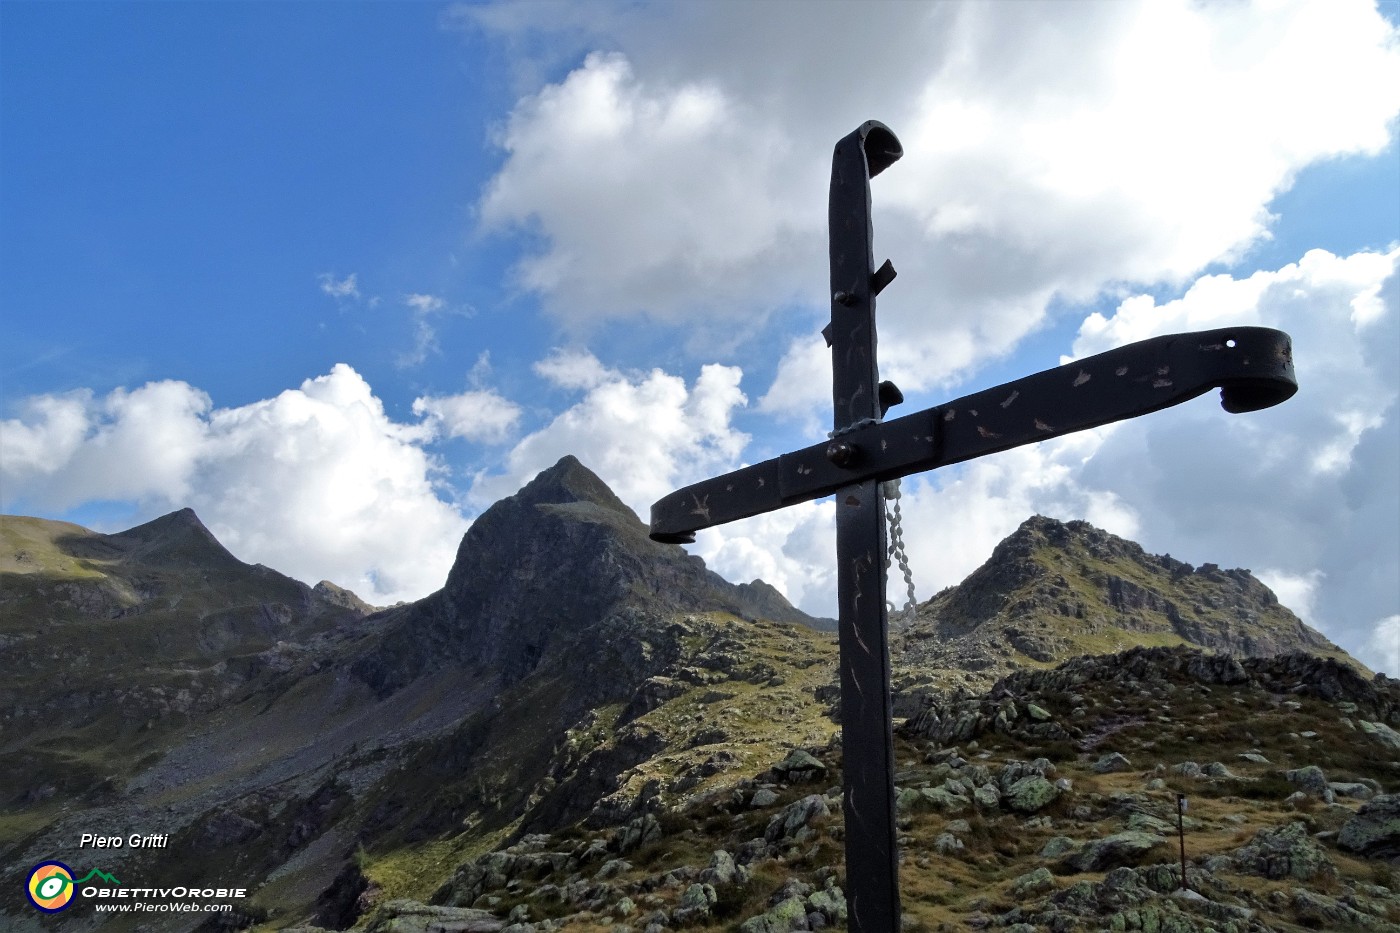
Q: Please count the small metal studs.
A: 2